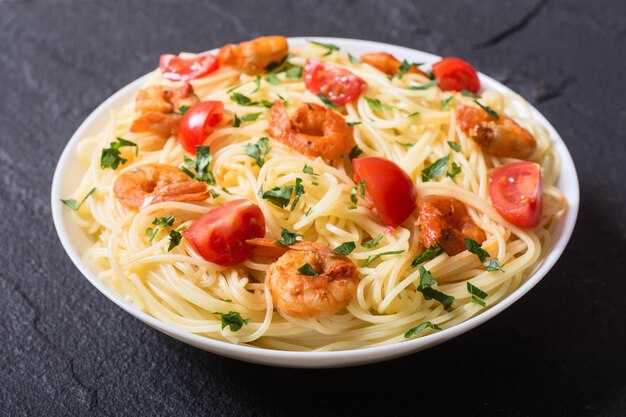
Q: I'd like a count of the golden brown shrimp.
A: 8